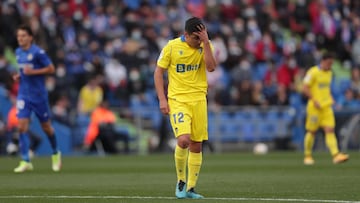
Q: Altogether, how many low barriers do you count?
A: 1